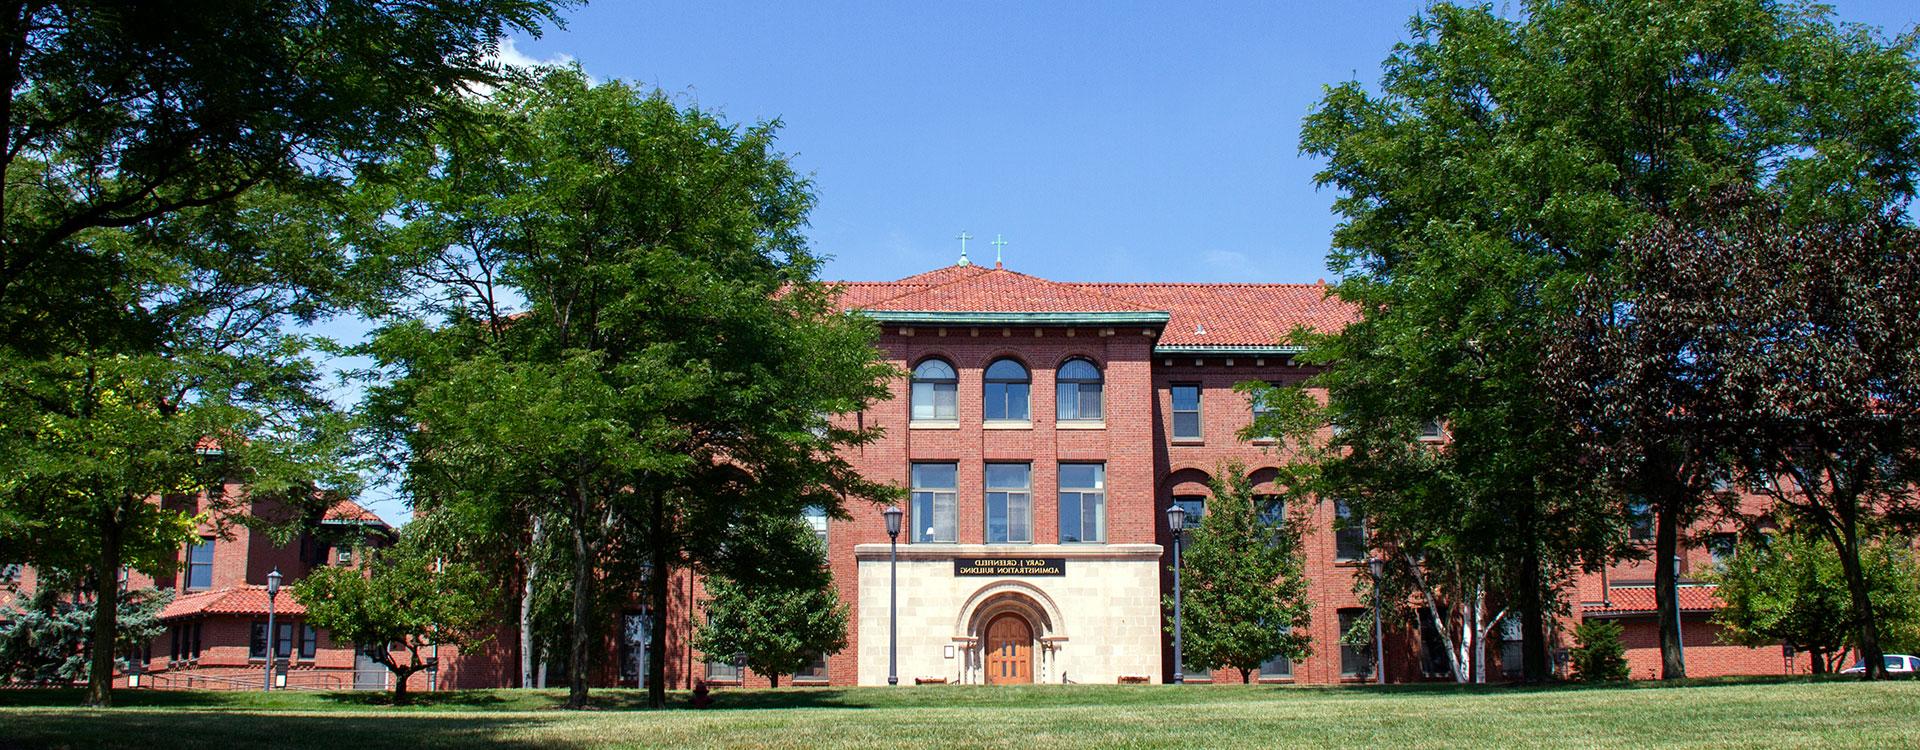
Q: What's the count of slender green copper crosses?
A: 2